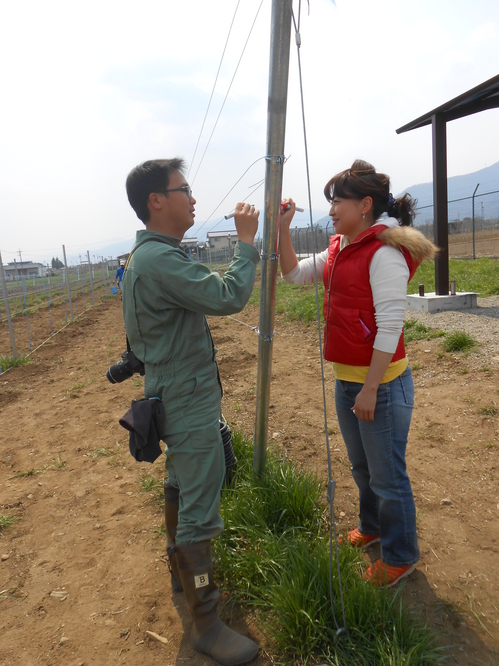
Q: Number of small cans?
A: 2